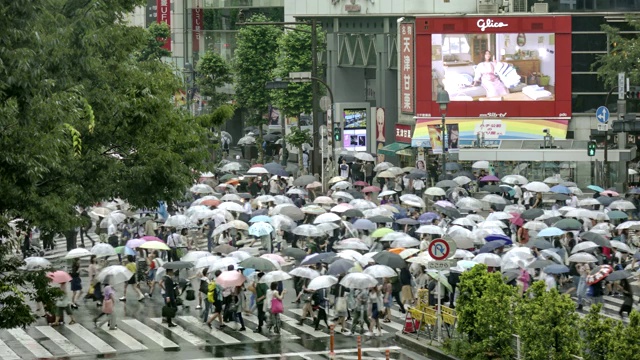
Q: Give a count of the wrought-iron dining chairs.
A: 0